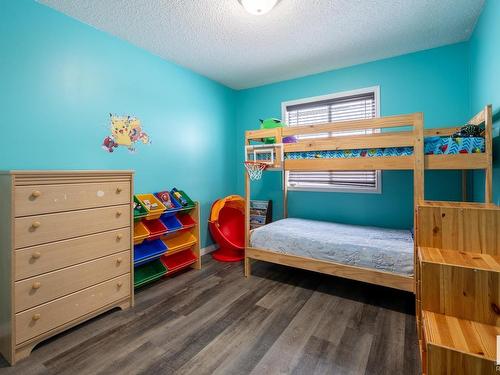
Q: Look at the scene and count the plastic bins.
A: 12